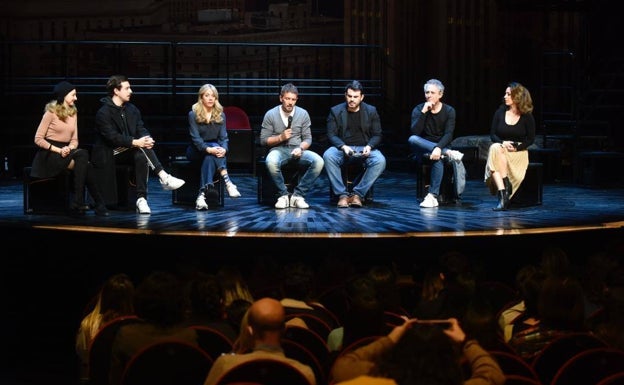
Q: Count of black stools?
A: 7